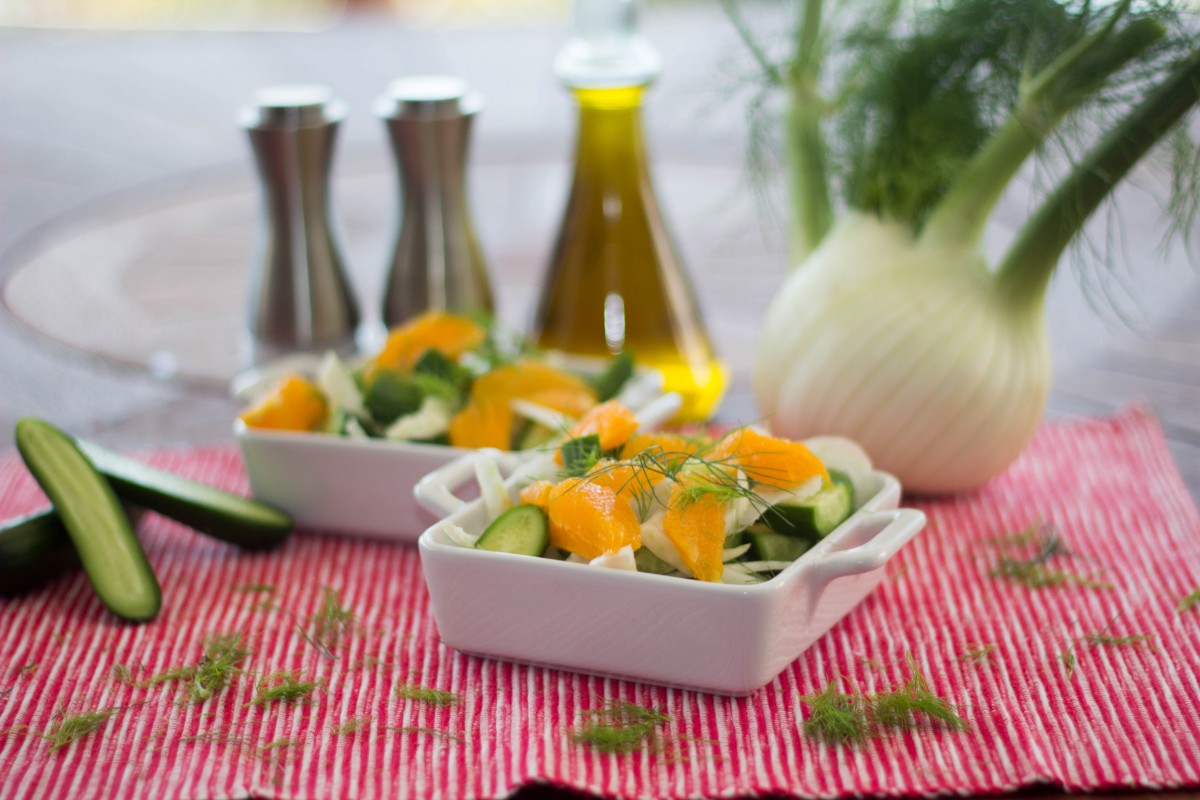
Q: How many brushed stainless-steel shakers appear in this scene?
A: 2